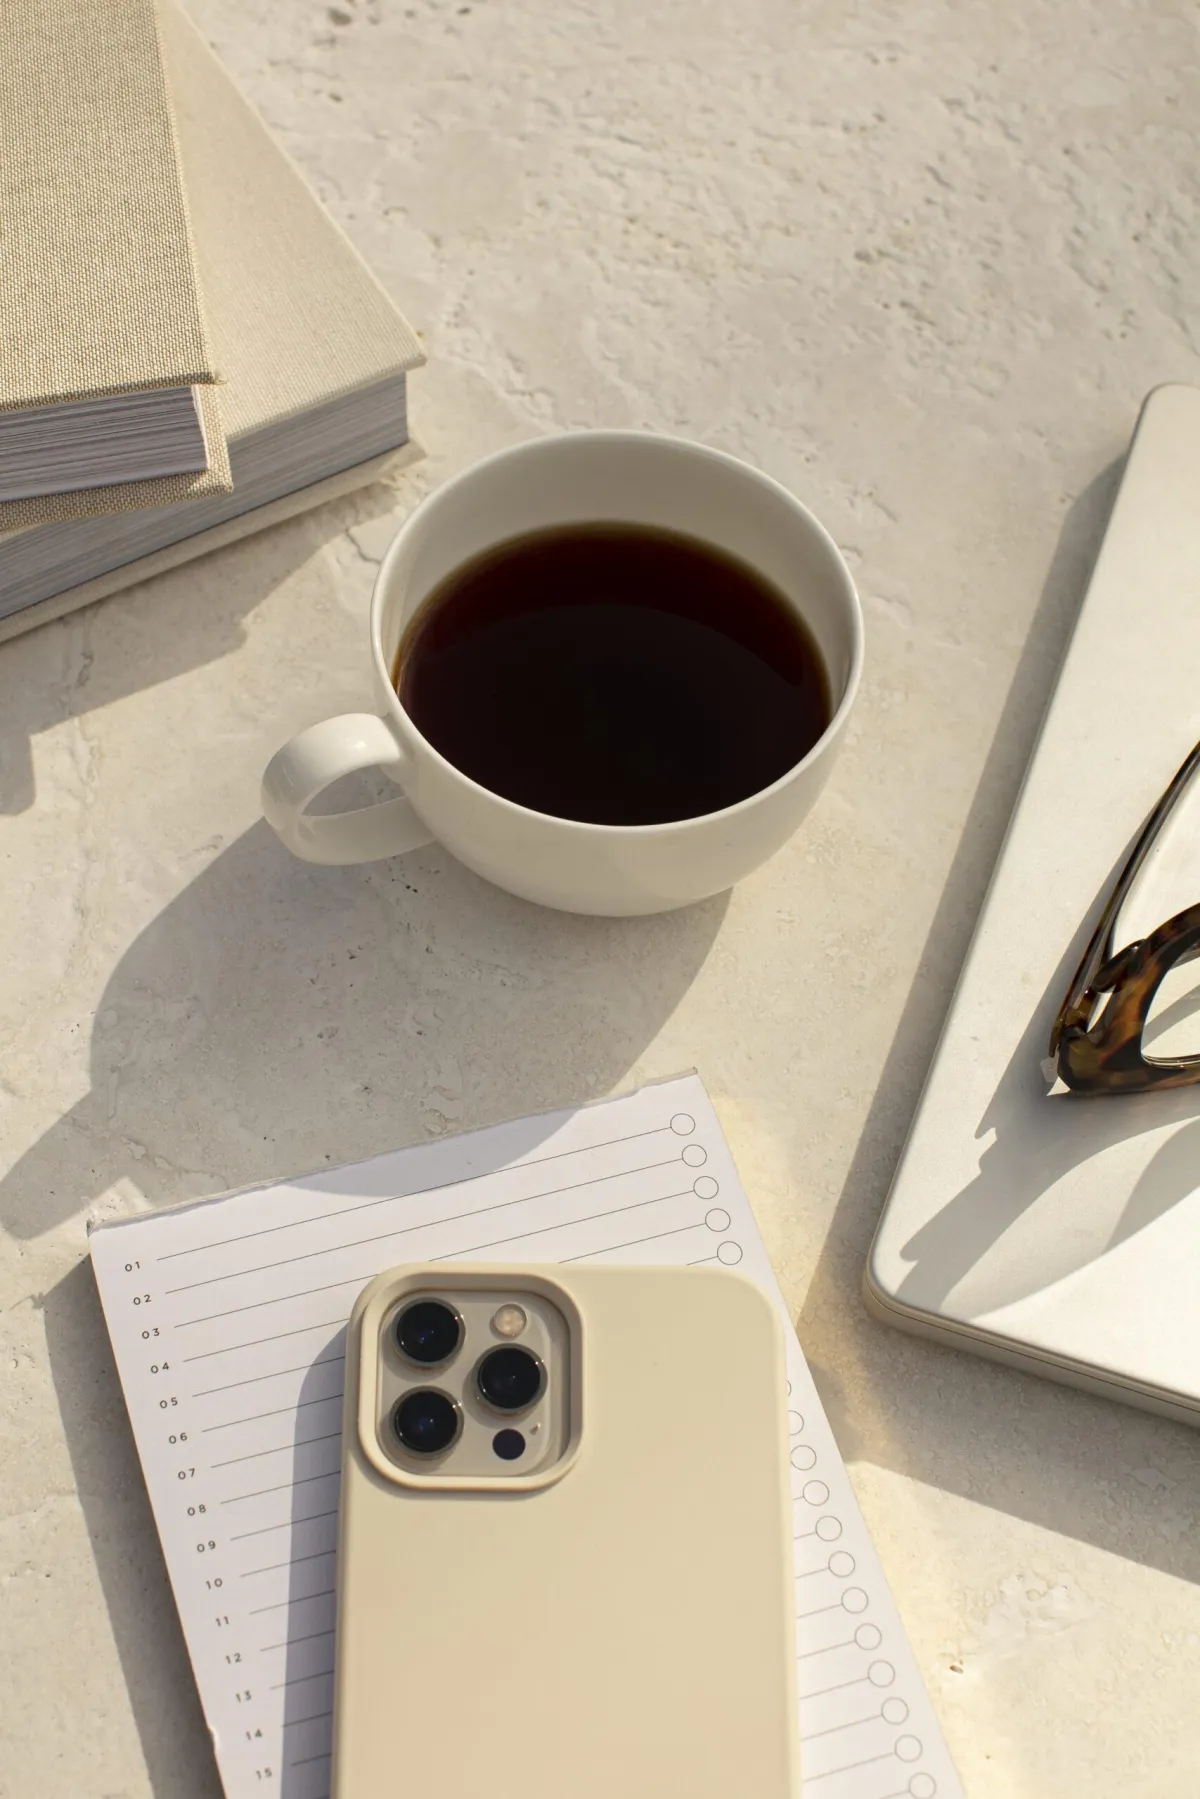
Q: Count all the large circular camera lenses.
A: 3